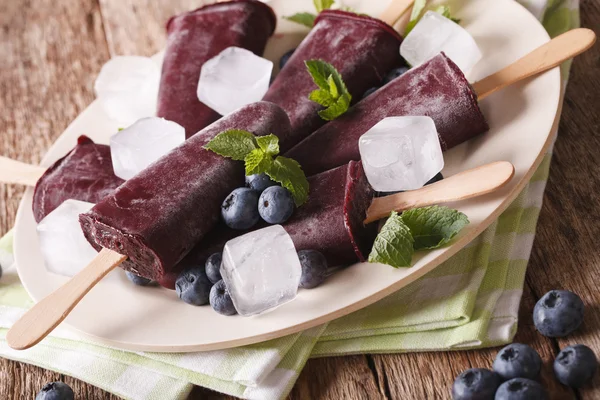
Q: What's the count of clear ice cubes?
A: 7